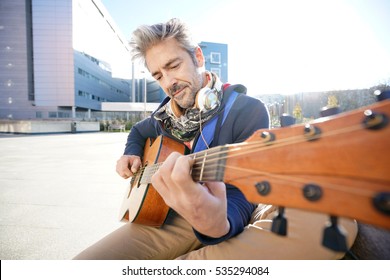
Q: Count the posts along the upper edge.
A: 3